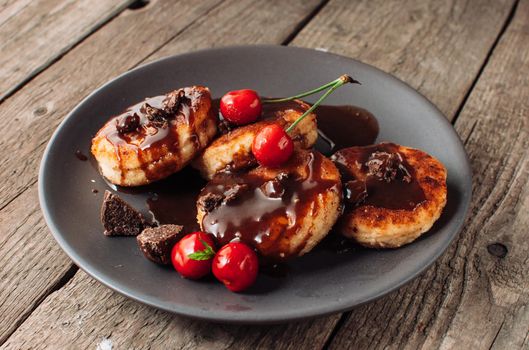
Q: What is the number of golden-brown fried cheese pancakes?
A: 4